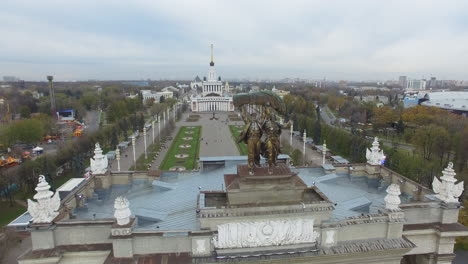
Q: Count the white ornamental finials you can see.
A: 6